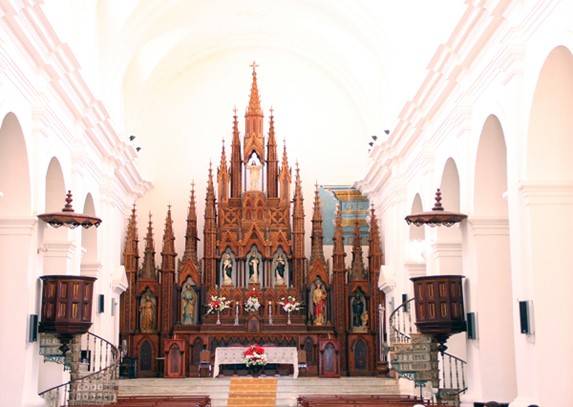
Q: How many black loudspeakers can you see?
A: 5